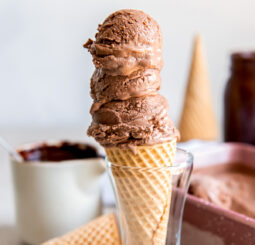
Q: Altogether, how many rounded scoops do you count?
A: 3